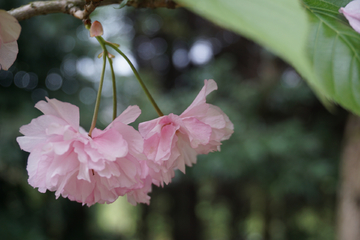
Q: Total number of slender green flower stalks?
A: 3